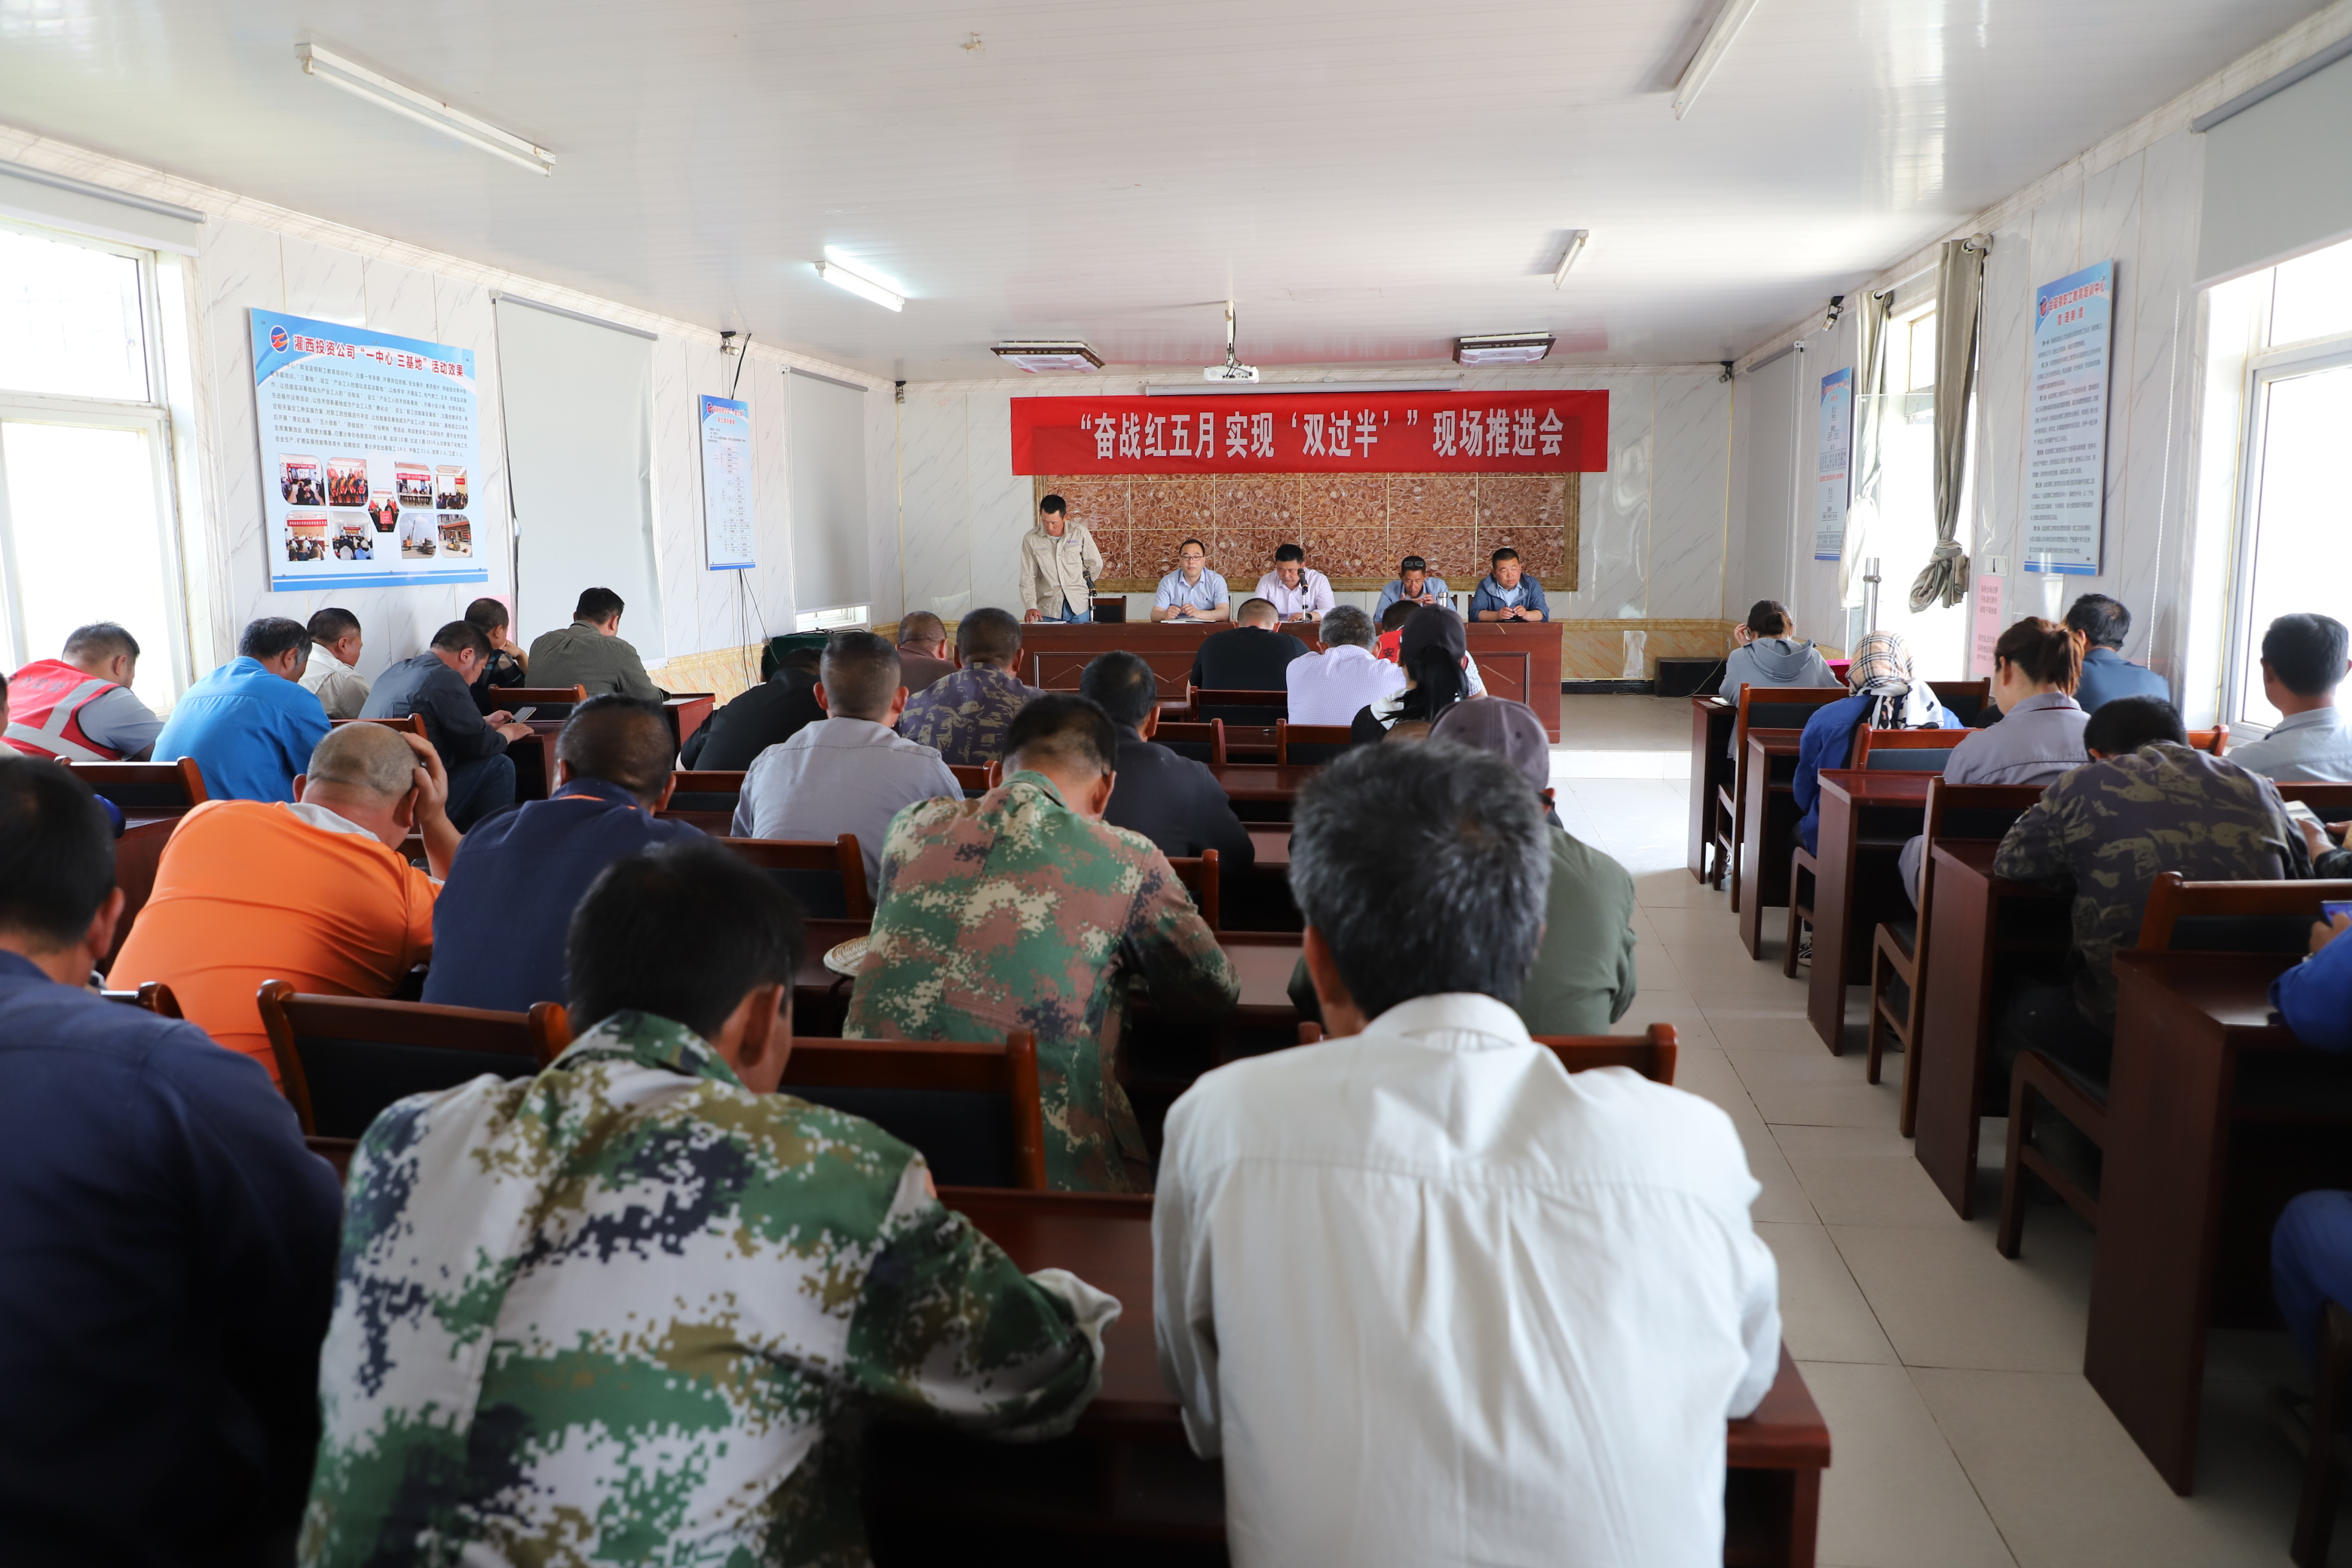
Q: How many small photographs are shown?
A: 9